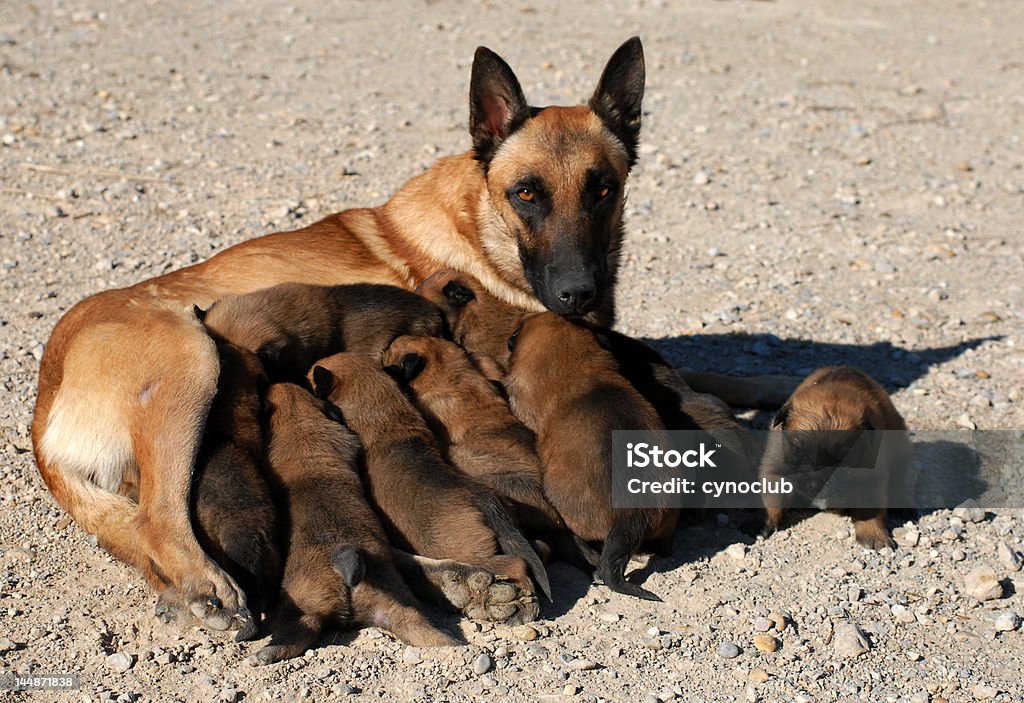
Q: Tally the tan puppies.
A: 9